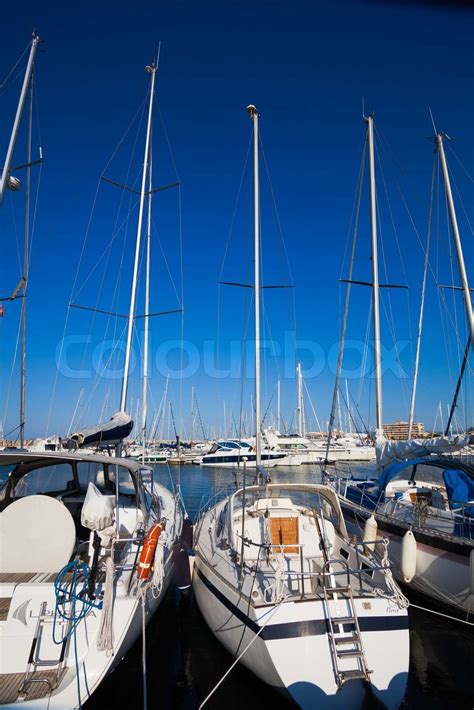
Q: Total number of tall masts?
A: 5